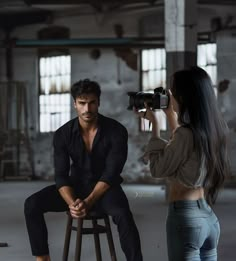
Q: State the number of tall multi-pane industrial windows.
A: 3